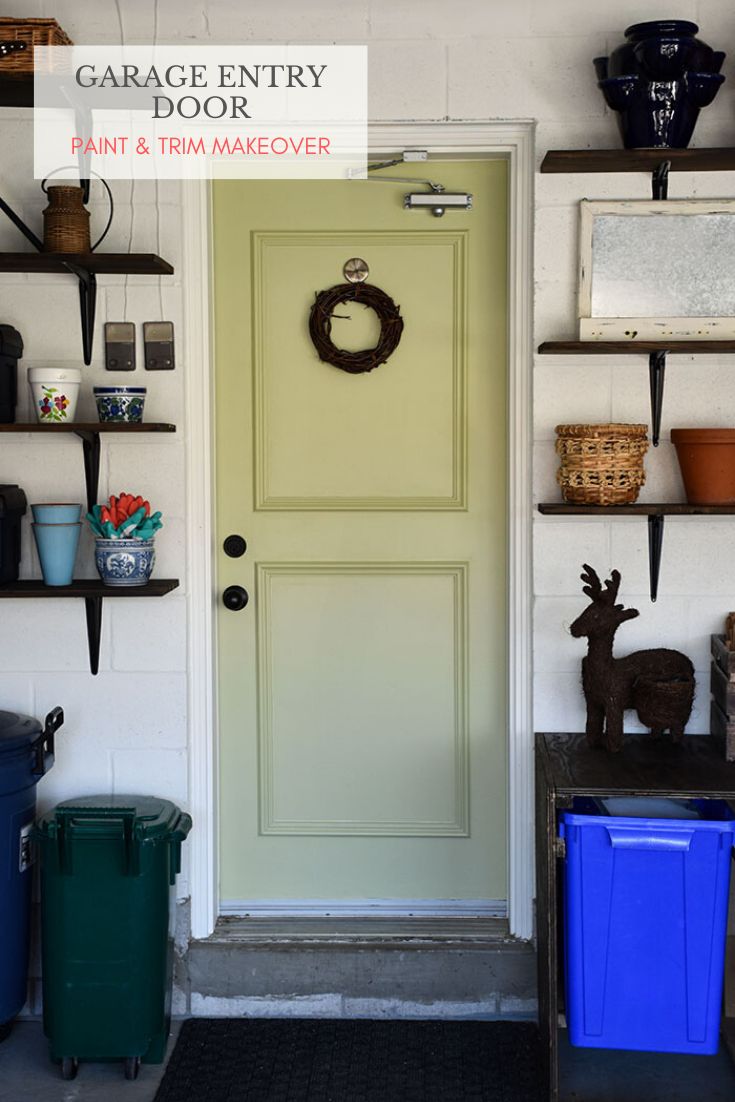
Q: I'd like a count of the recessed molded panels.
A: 2